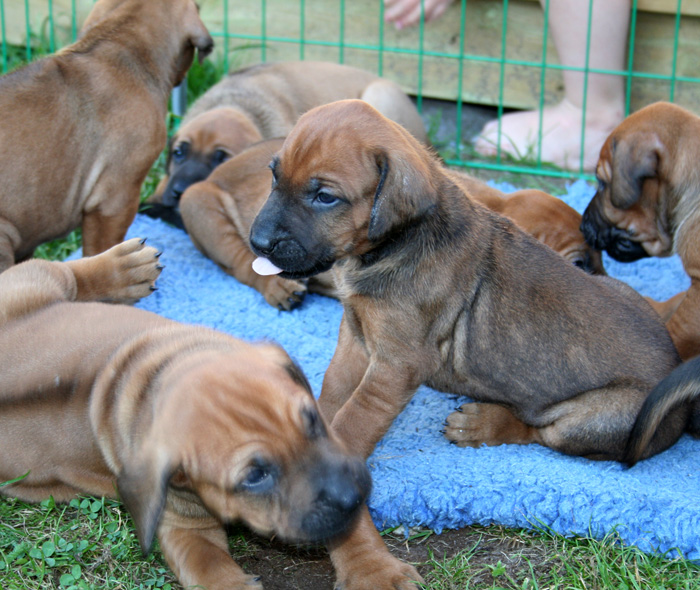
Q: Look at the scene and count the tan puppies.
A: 6